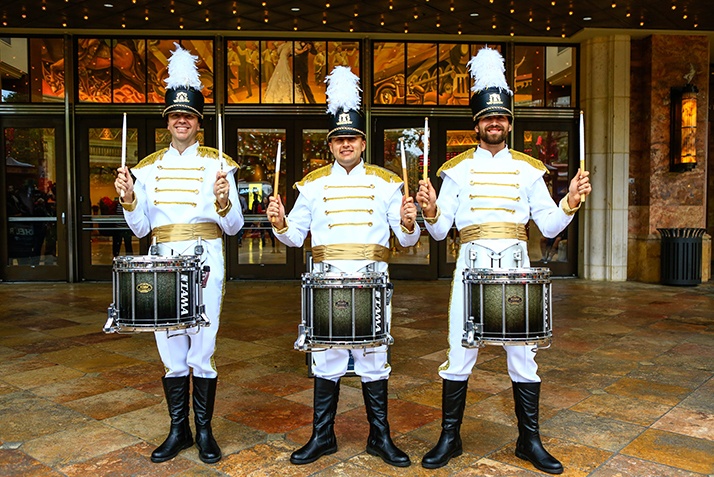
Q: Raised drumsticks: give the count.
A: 6